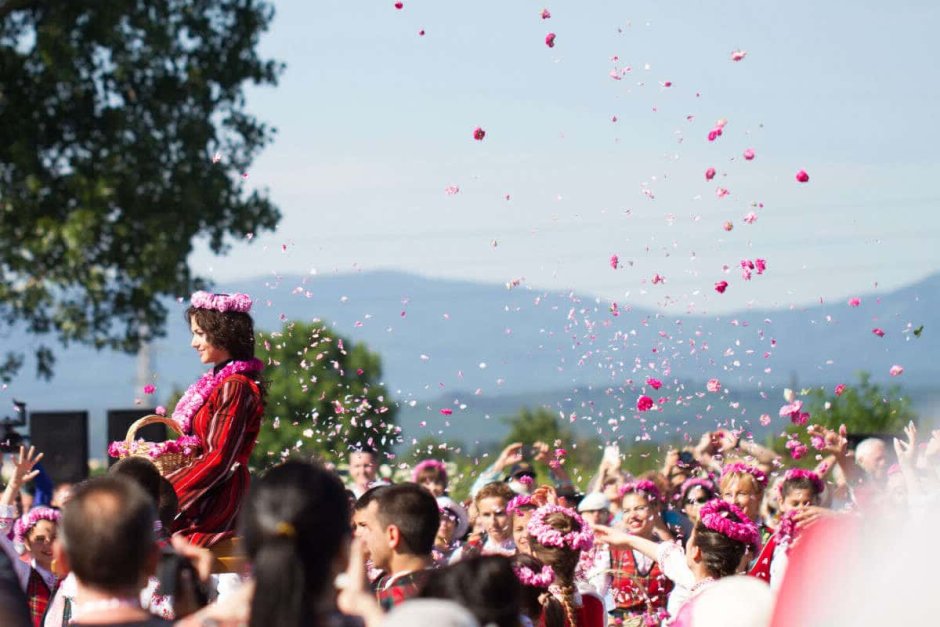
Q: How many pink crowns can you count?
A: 11